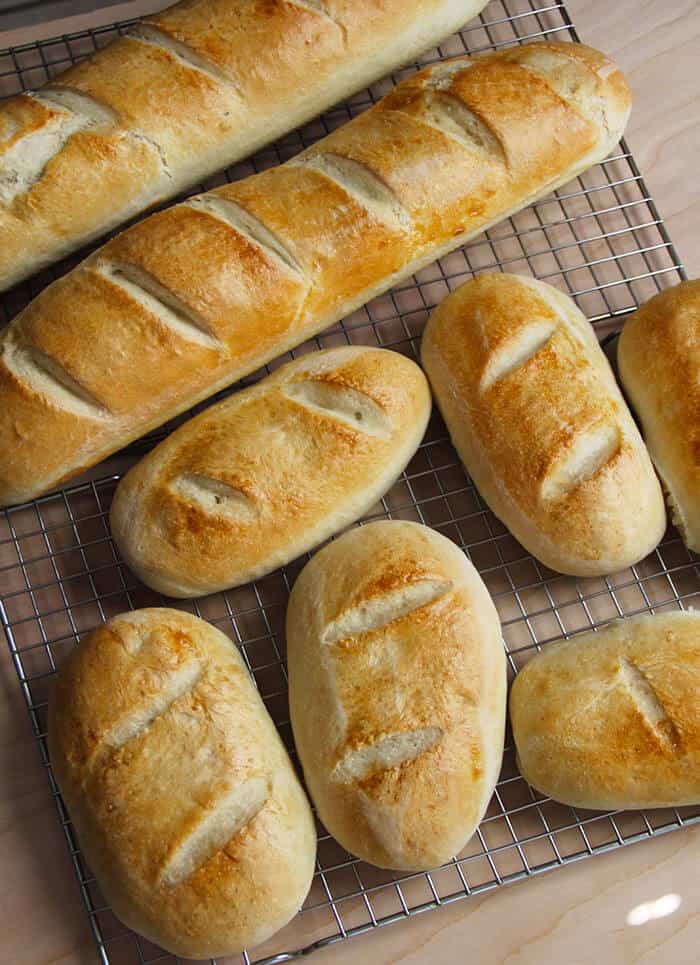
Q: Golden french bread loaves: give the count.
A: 8